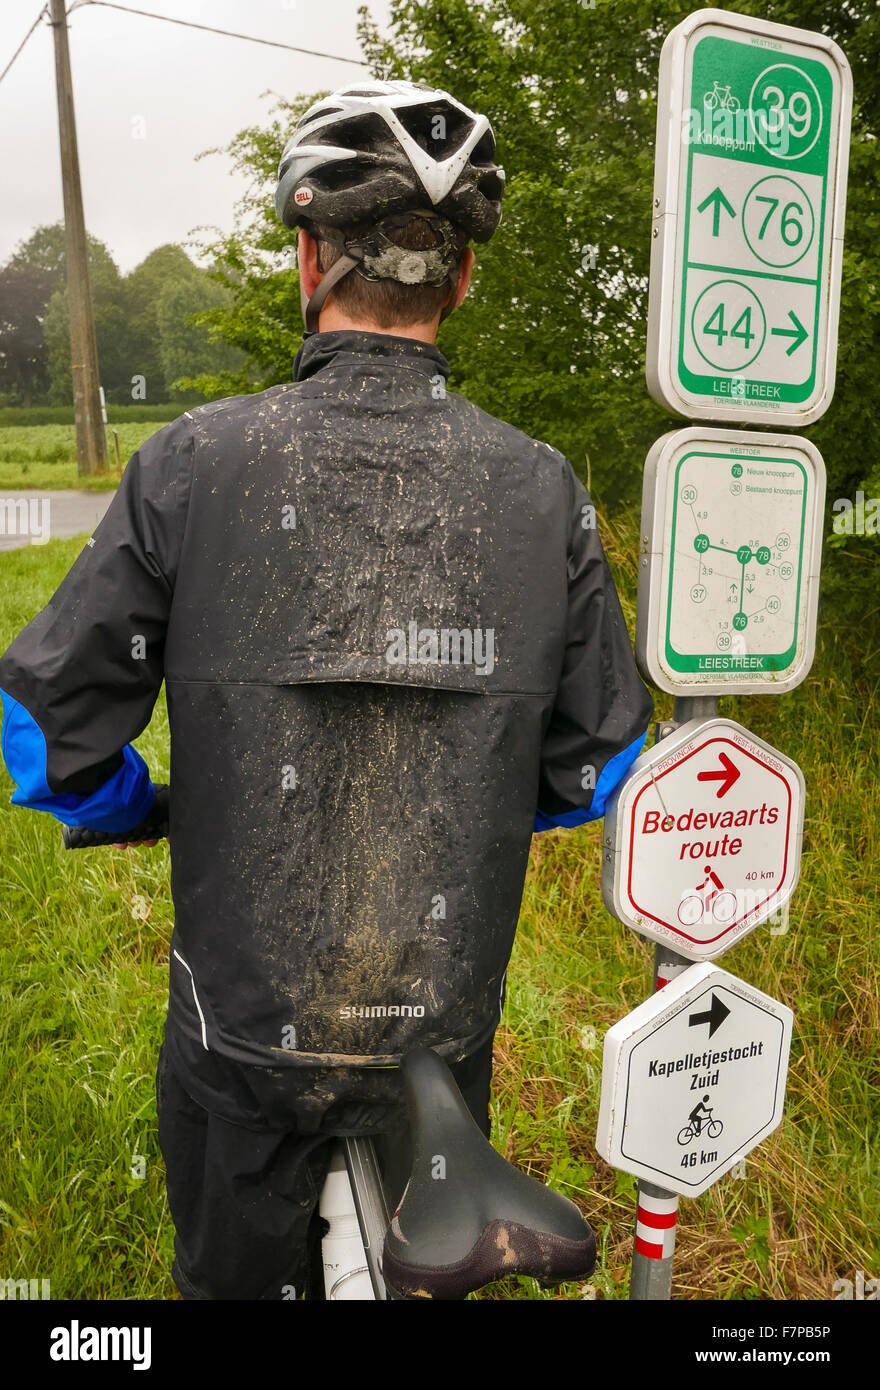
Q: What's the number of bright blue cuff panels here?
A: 2